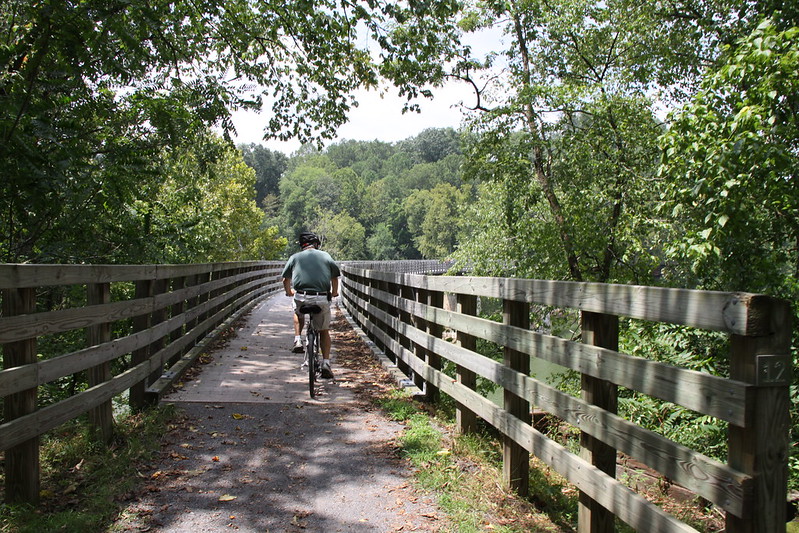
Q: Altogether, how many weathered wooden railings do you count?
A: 2